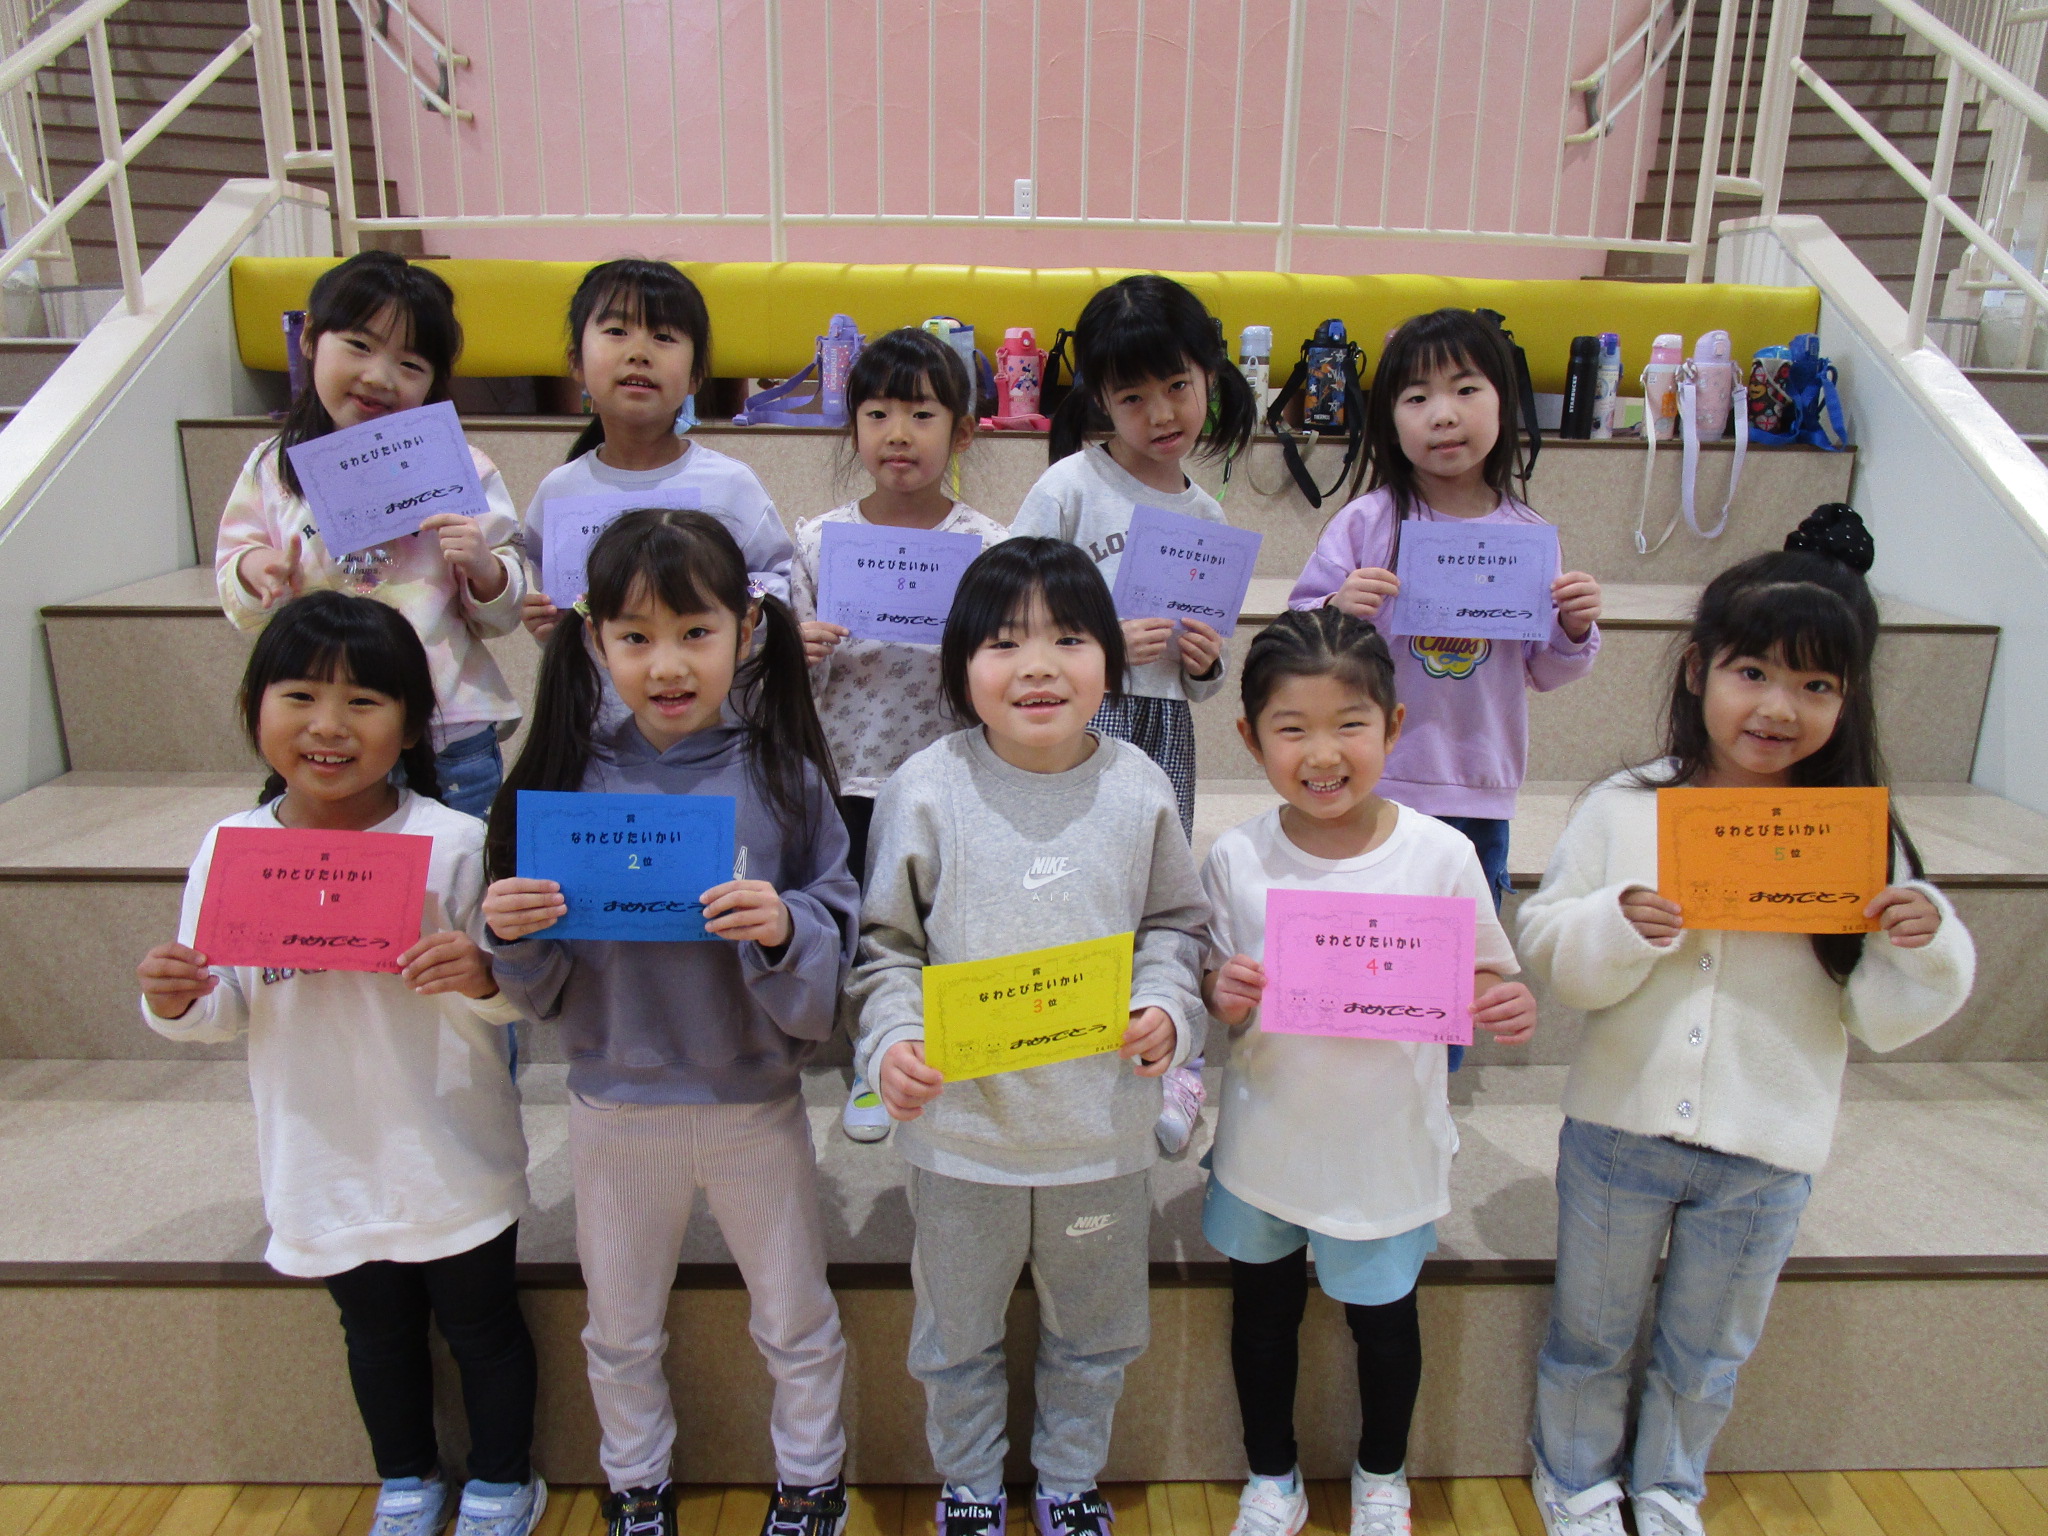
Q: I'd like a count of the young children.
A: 10